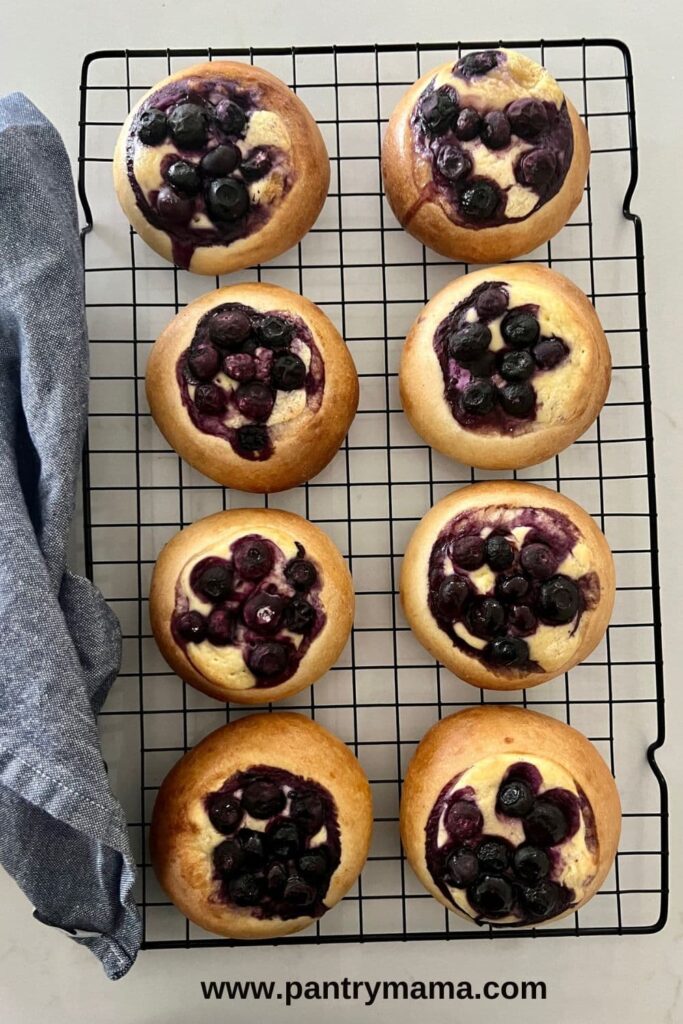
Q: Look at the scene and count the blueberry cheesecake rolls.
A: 8